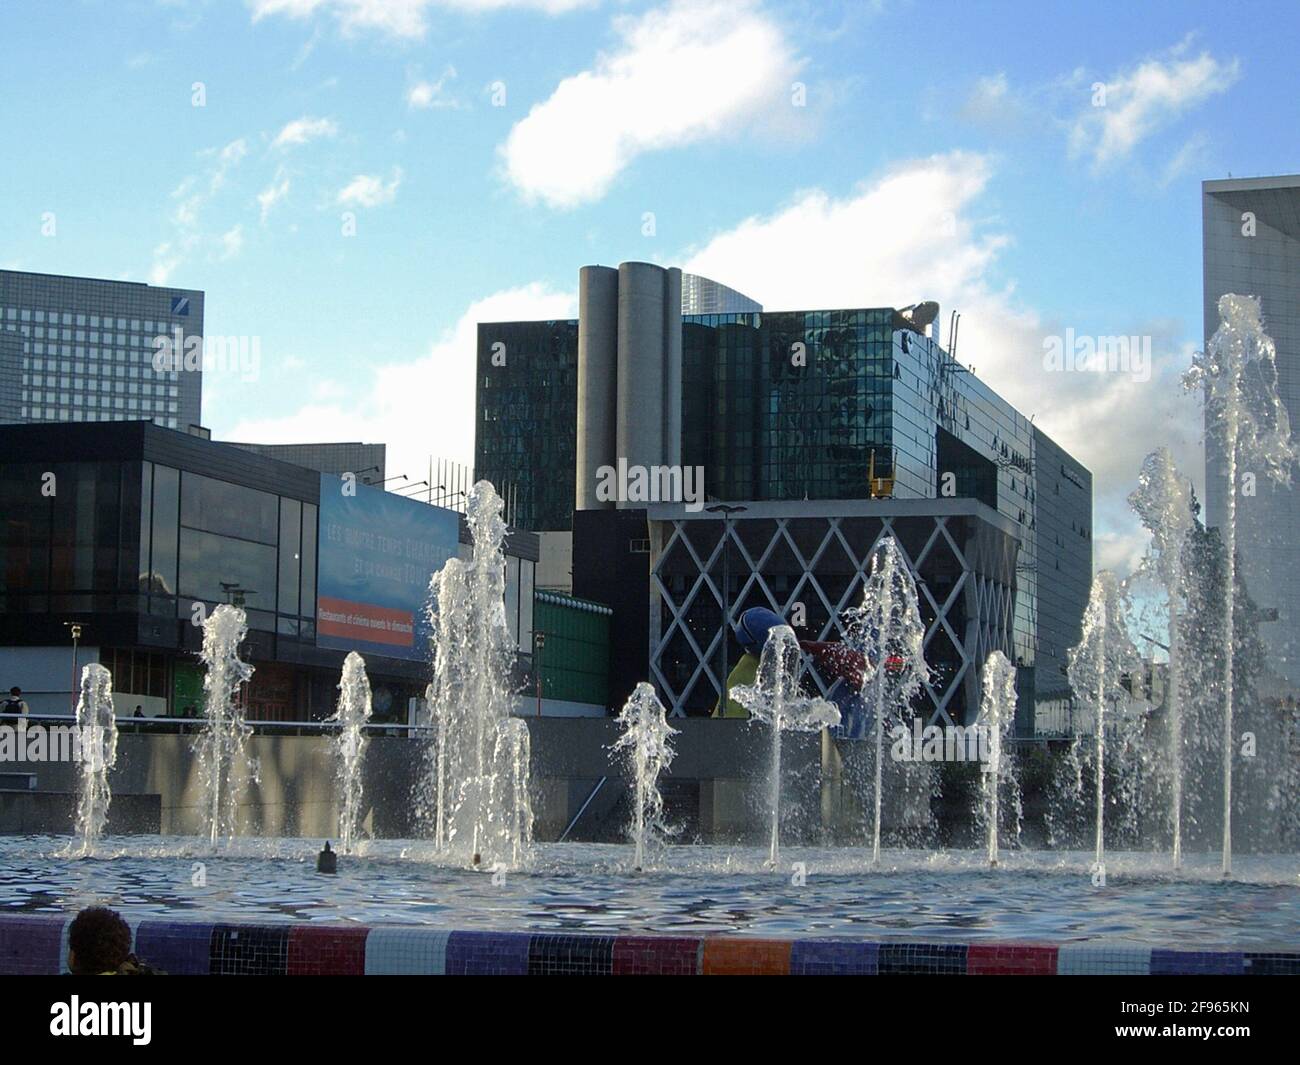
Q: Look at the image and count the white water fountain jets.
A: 13